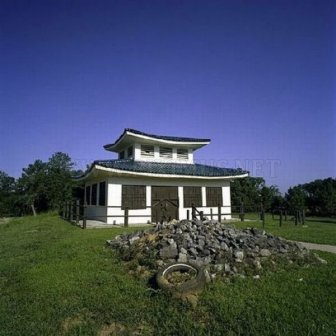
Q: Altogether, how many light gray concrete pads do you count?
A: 1